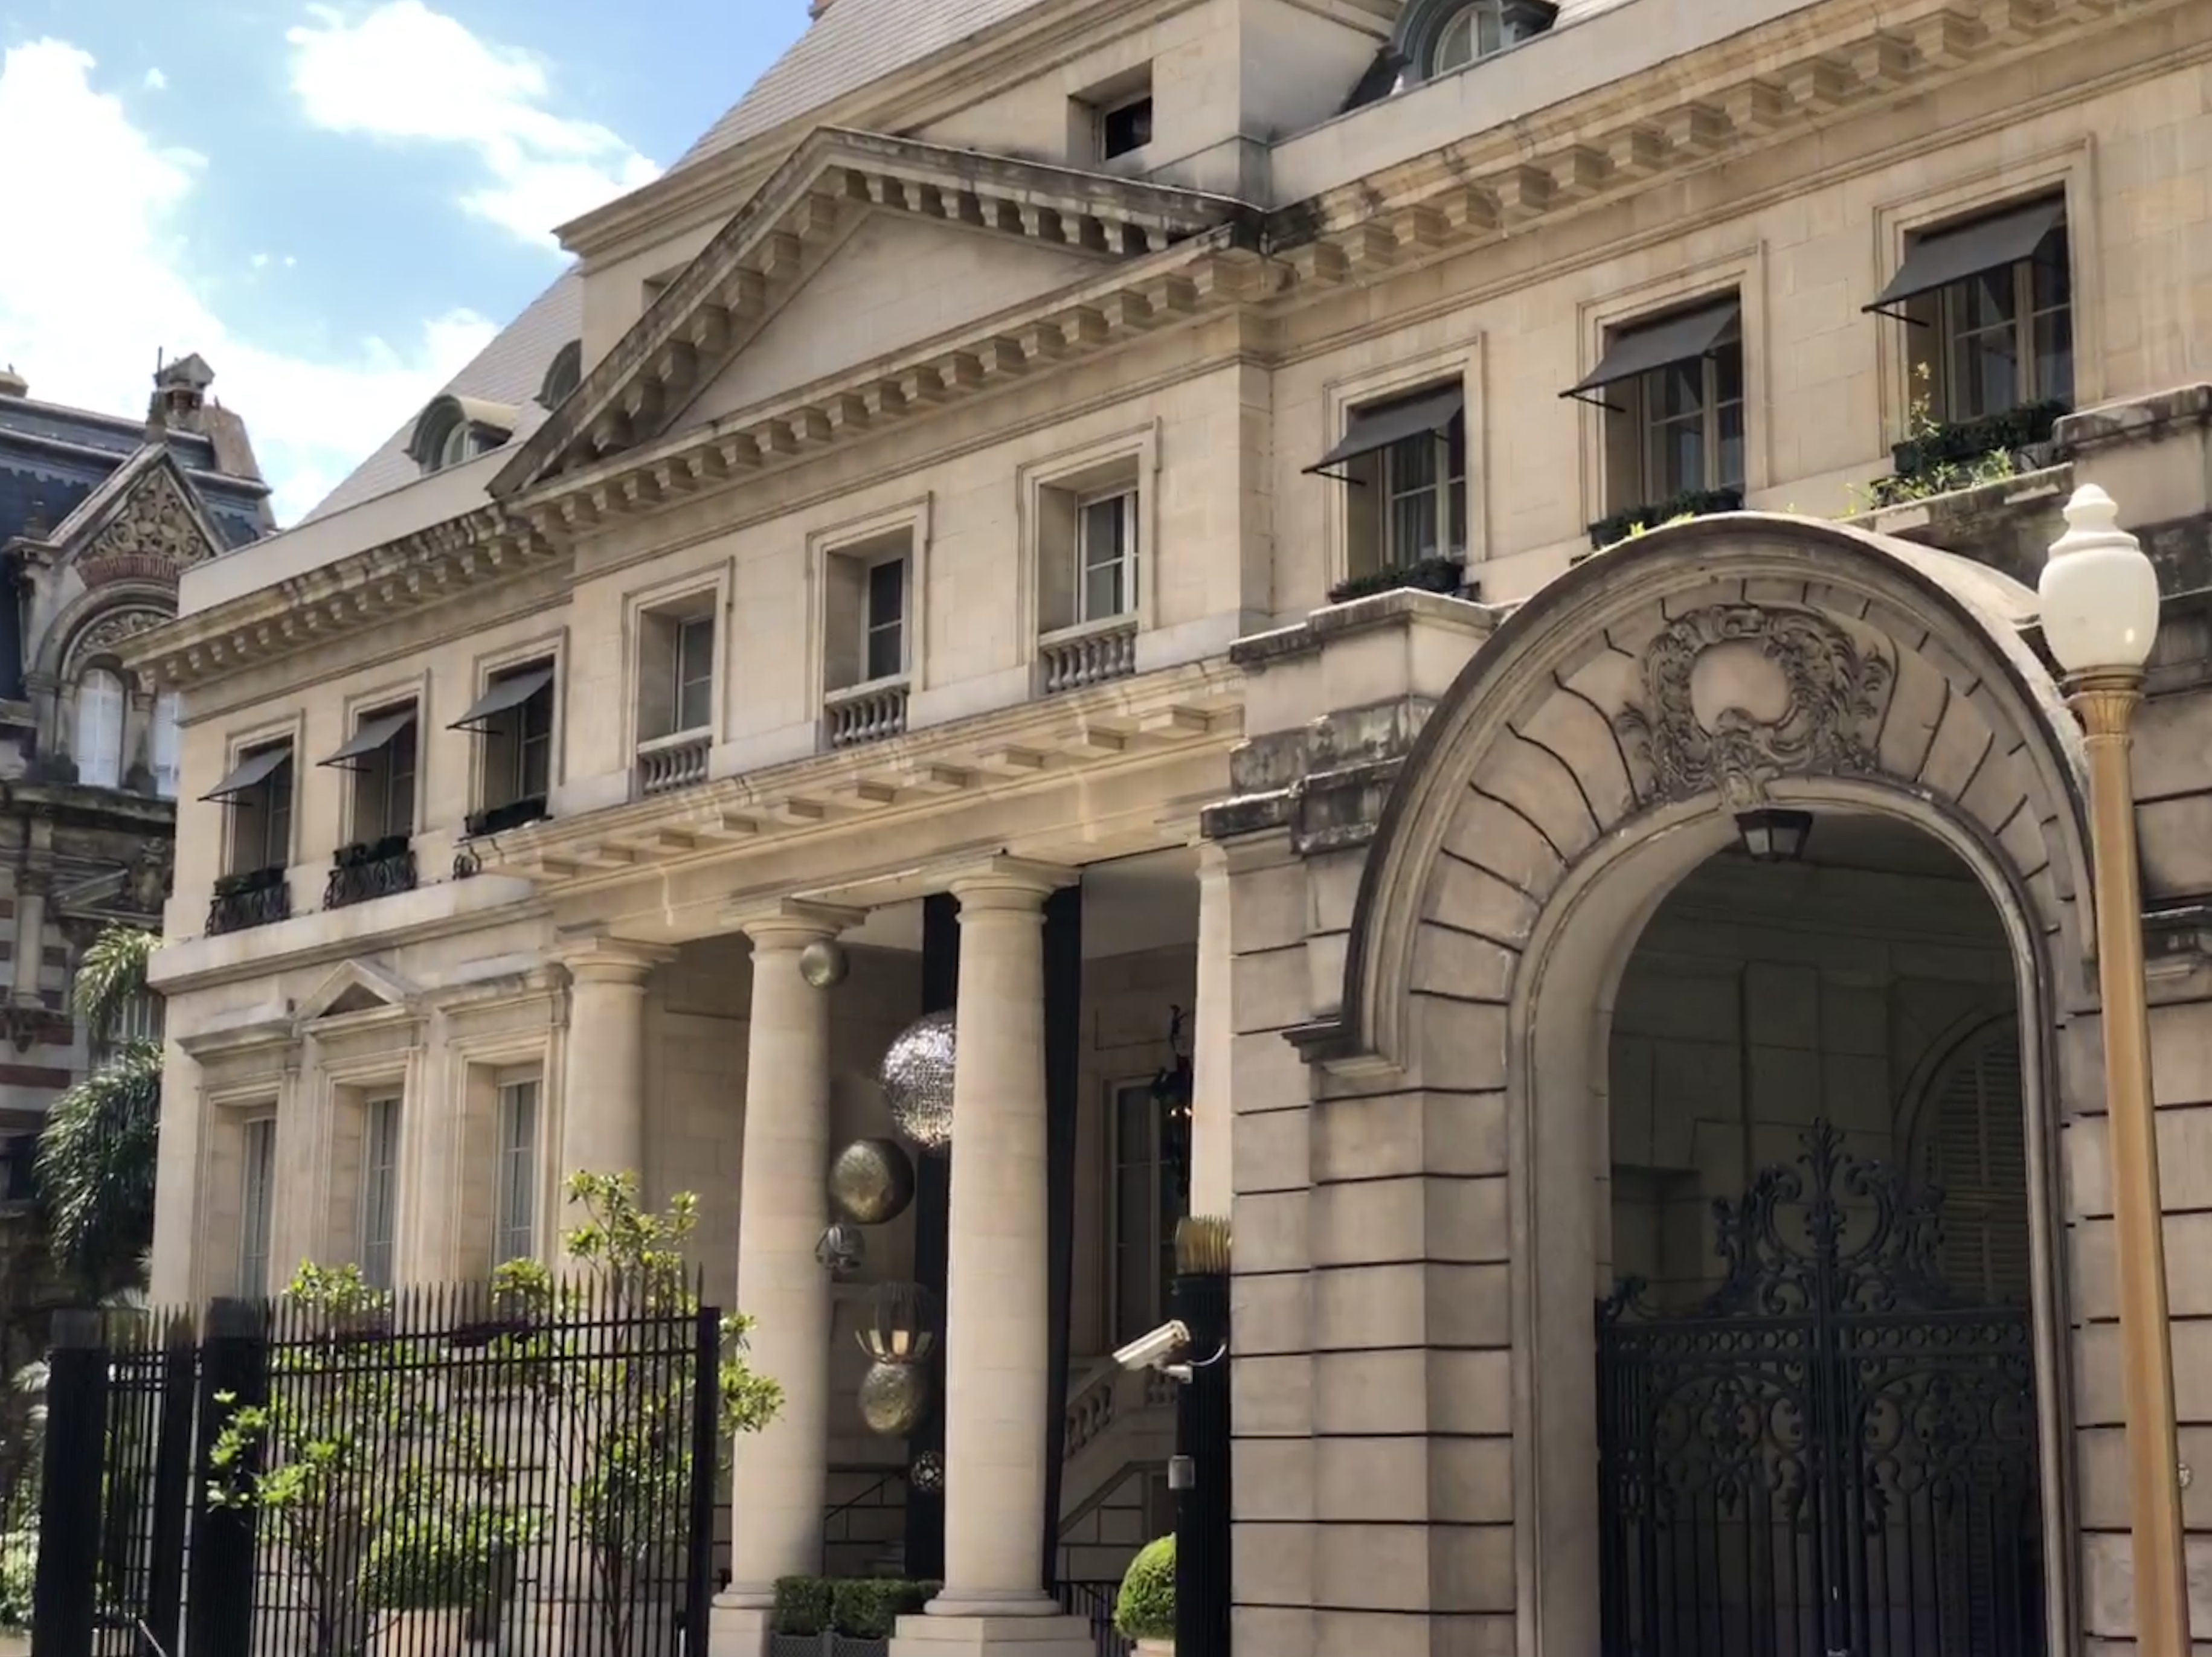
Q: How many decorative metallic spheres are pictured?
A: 7